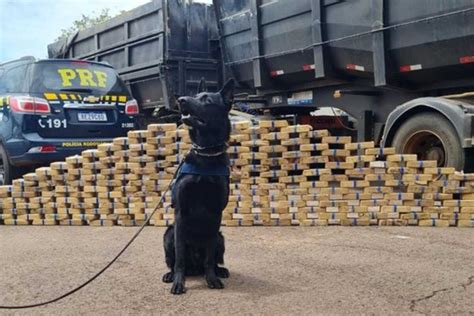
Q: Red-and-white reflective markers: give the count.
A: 5